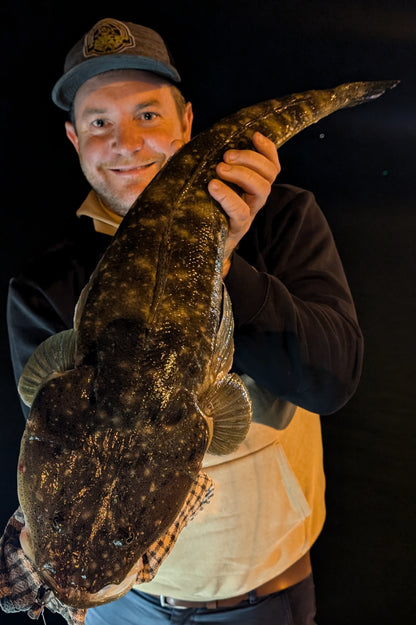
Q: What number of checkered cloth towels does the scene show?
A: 1